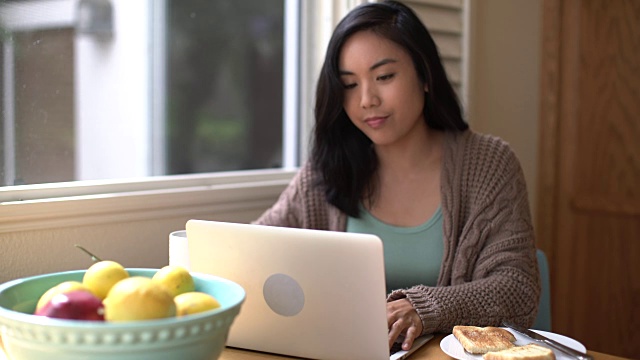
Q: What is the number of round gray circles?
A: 1